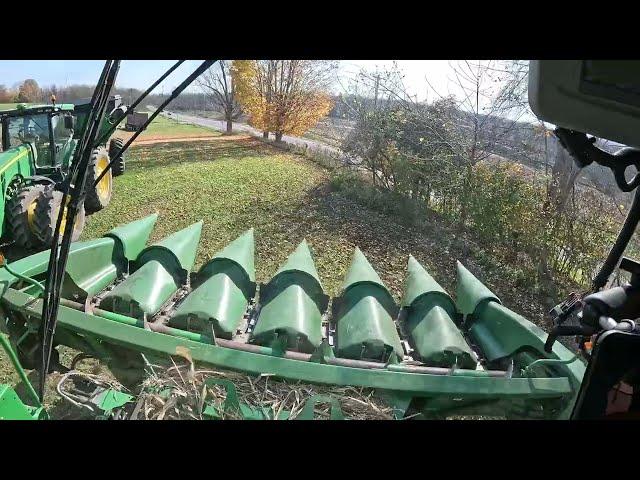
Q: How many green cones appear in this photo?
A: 7